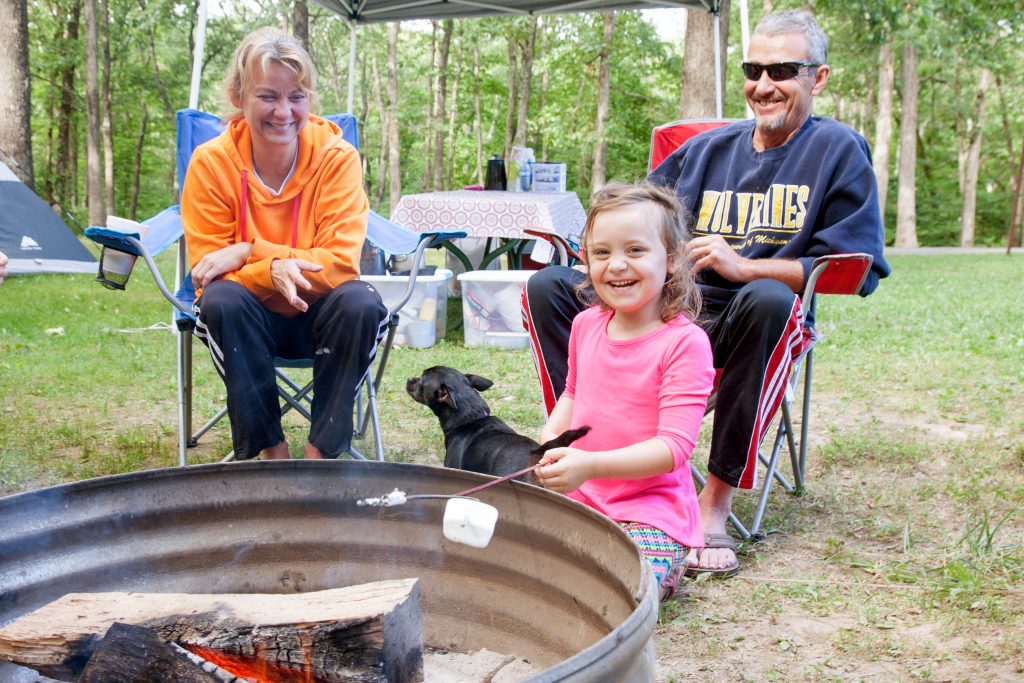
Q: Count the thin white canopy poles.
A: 4